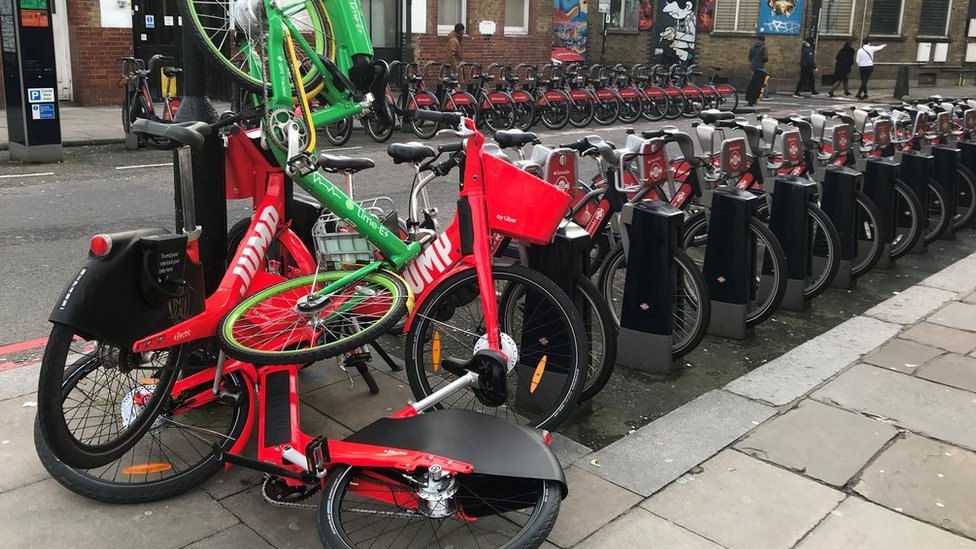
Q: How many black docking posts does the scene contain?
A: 9